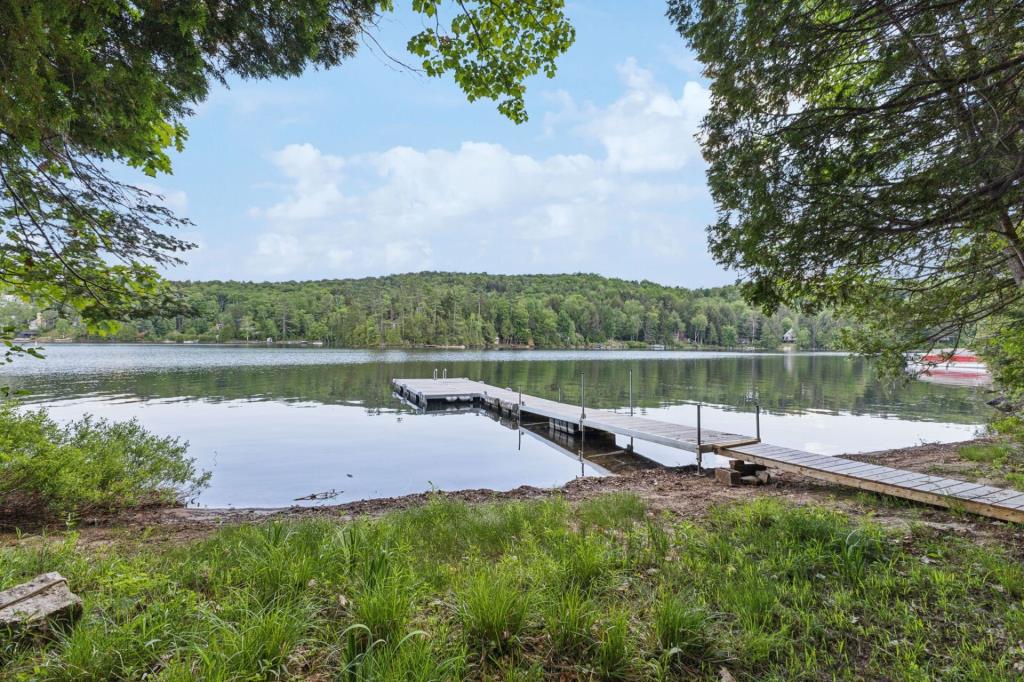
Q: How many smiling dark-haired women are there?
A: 0